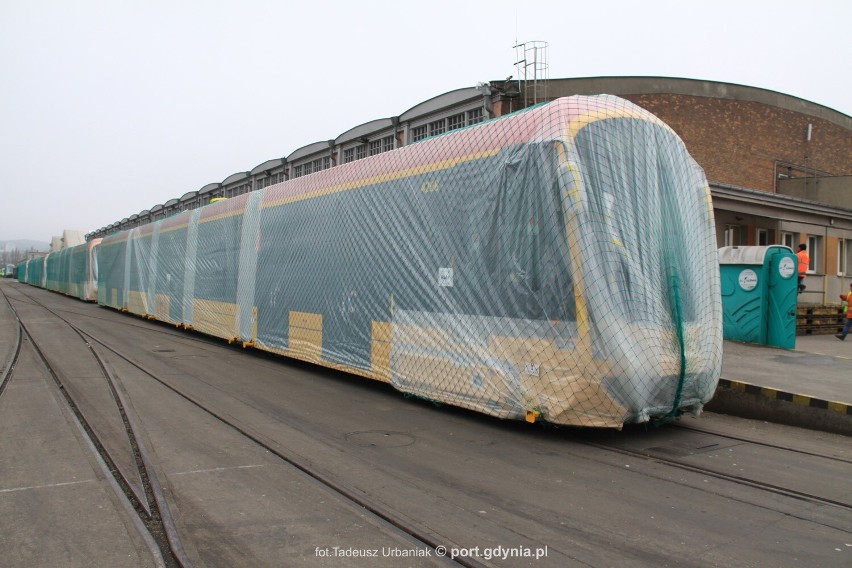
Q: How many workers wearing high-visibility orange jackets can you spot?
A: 2